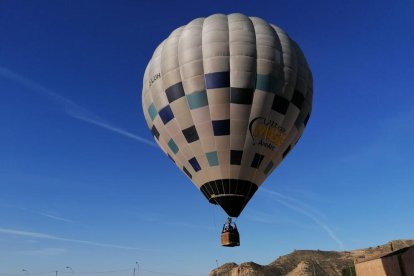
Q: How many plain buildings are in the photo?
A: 1